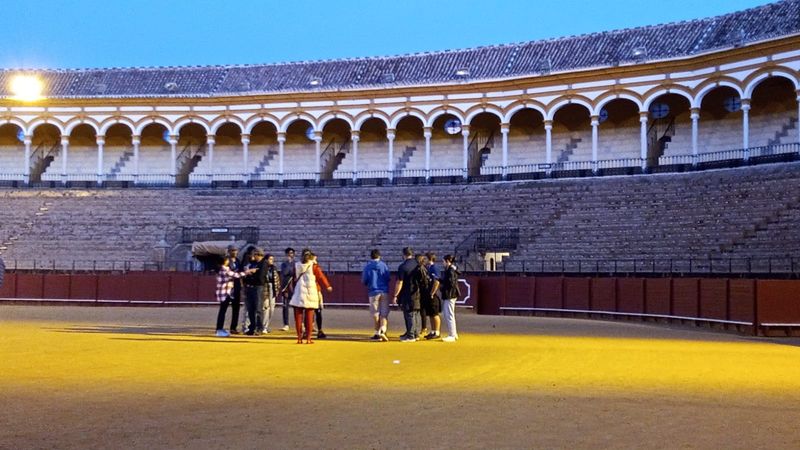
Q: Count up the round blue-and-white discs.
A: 7